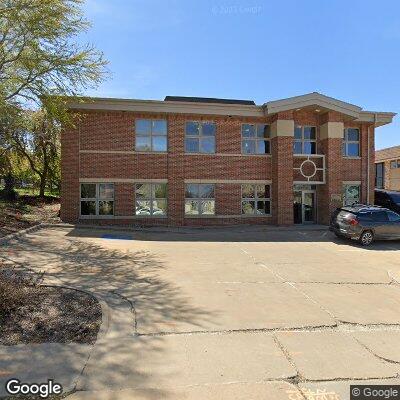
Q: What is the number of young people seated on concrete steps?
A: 0